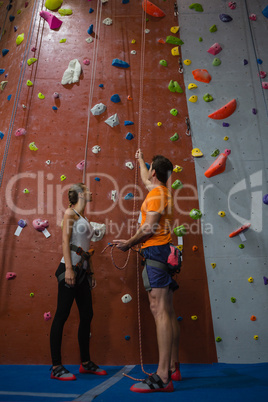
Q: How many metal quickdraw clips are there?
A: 3